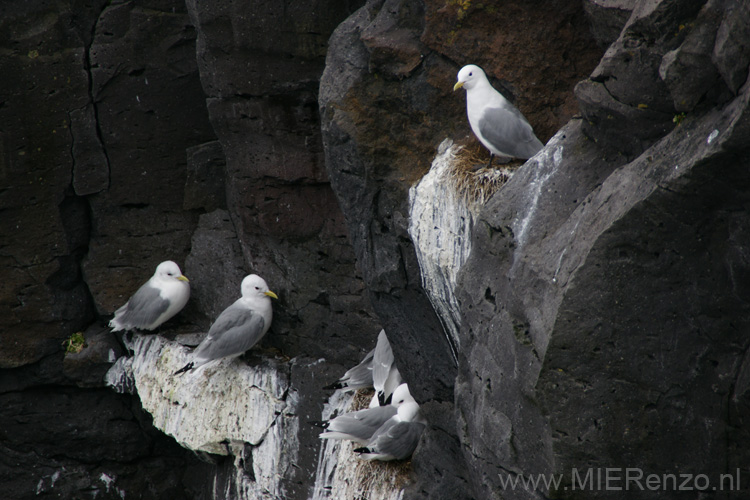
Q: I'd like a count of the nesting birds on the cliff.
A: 7